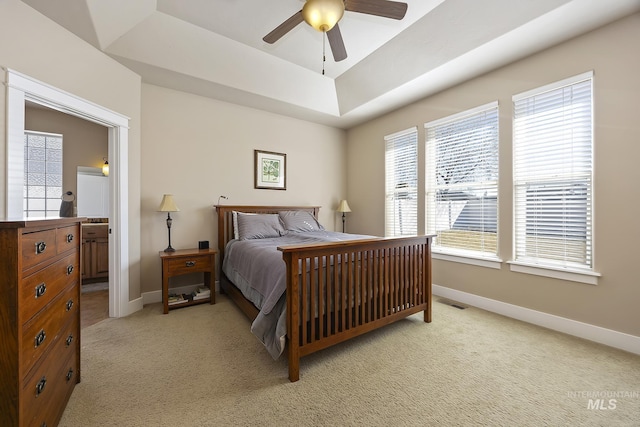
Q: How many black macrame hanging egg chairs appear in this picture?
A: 0